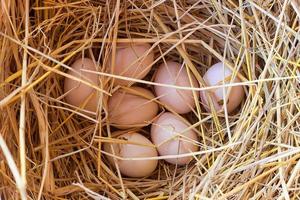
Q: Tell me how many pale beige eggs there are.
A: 7